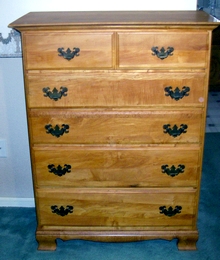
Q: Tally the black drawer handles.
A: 10